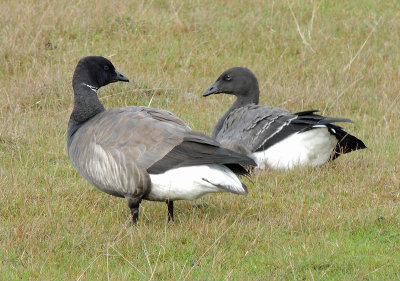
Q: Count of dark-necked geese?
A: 2